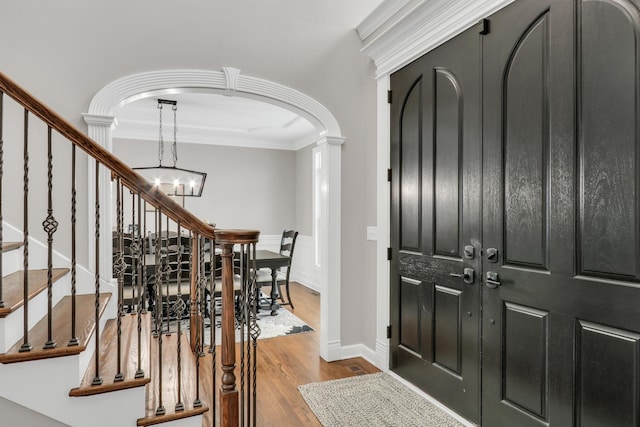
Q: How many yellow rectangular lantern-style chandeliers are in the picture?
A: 0